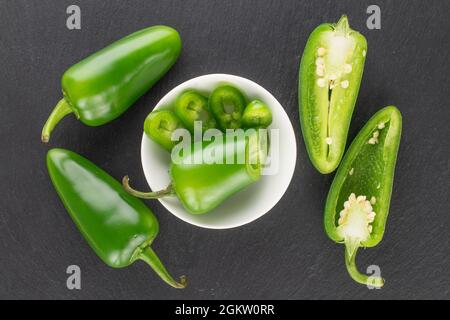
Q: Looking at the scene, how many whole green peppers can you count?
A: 2